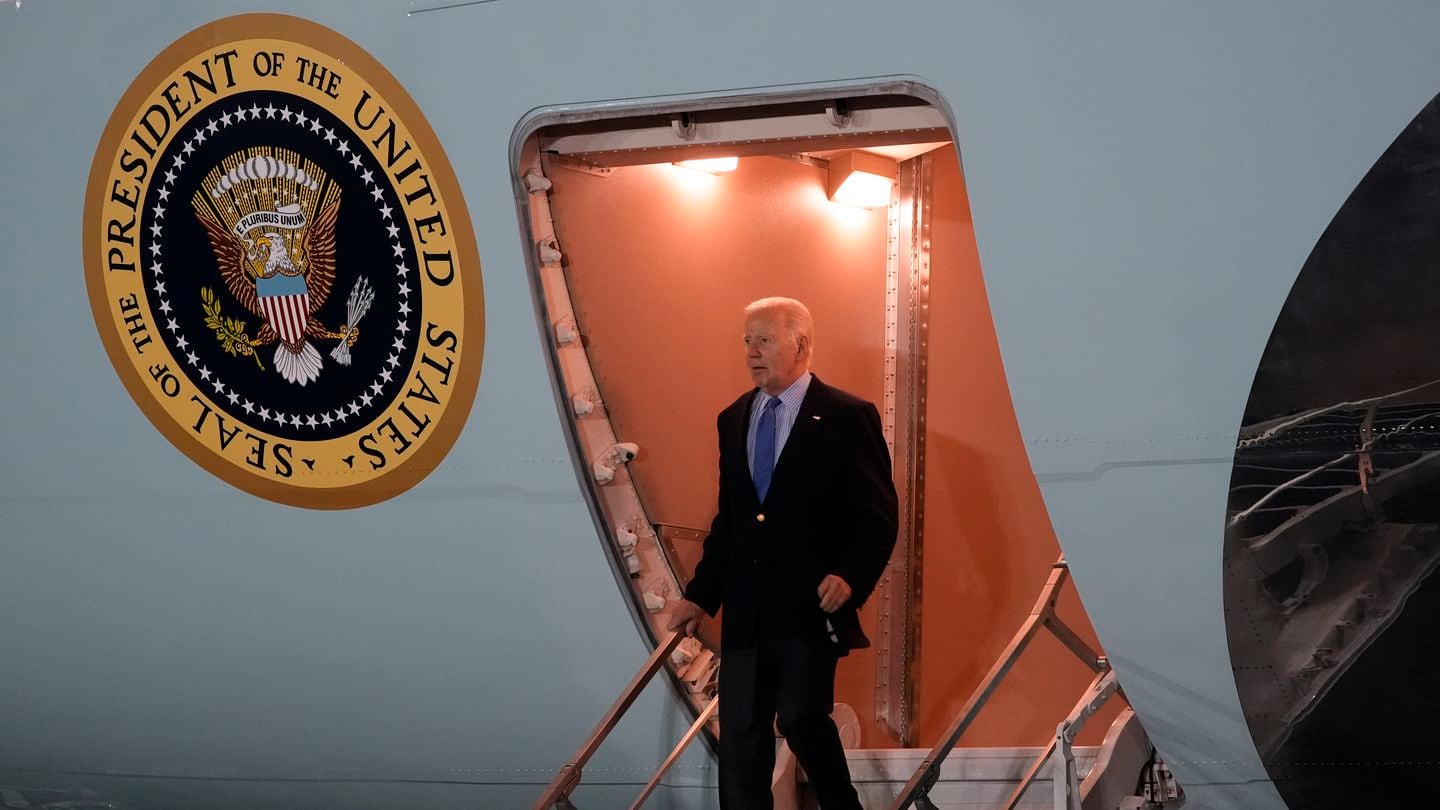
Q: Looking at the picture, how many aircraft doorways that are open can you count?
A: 1